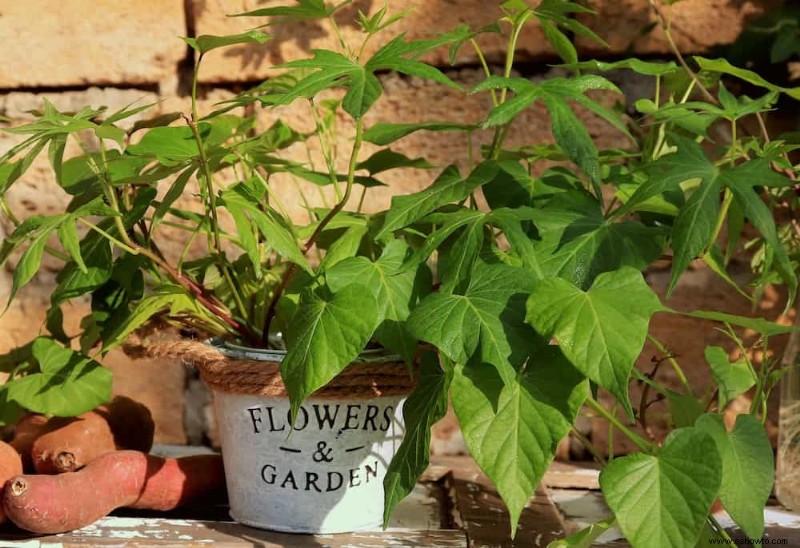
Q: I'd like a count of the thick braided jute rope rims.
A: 1